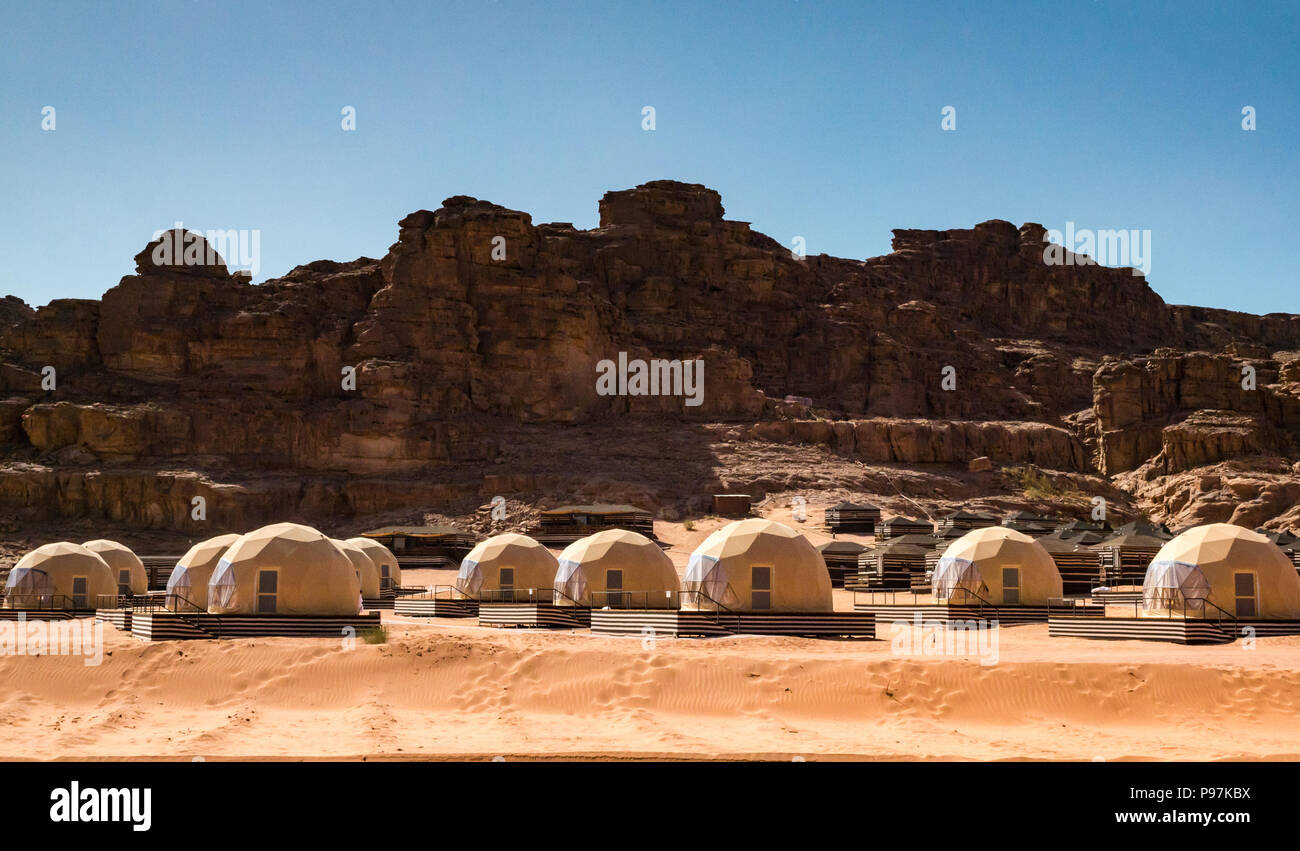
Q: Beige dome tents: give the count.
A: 11